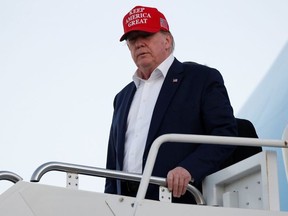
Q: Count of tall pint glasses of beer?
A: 0